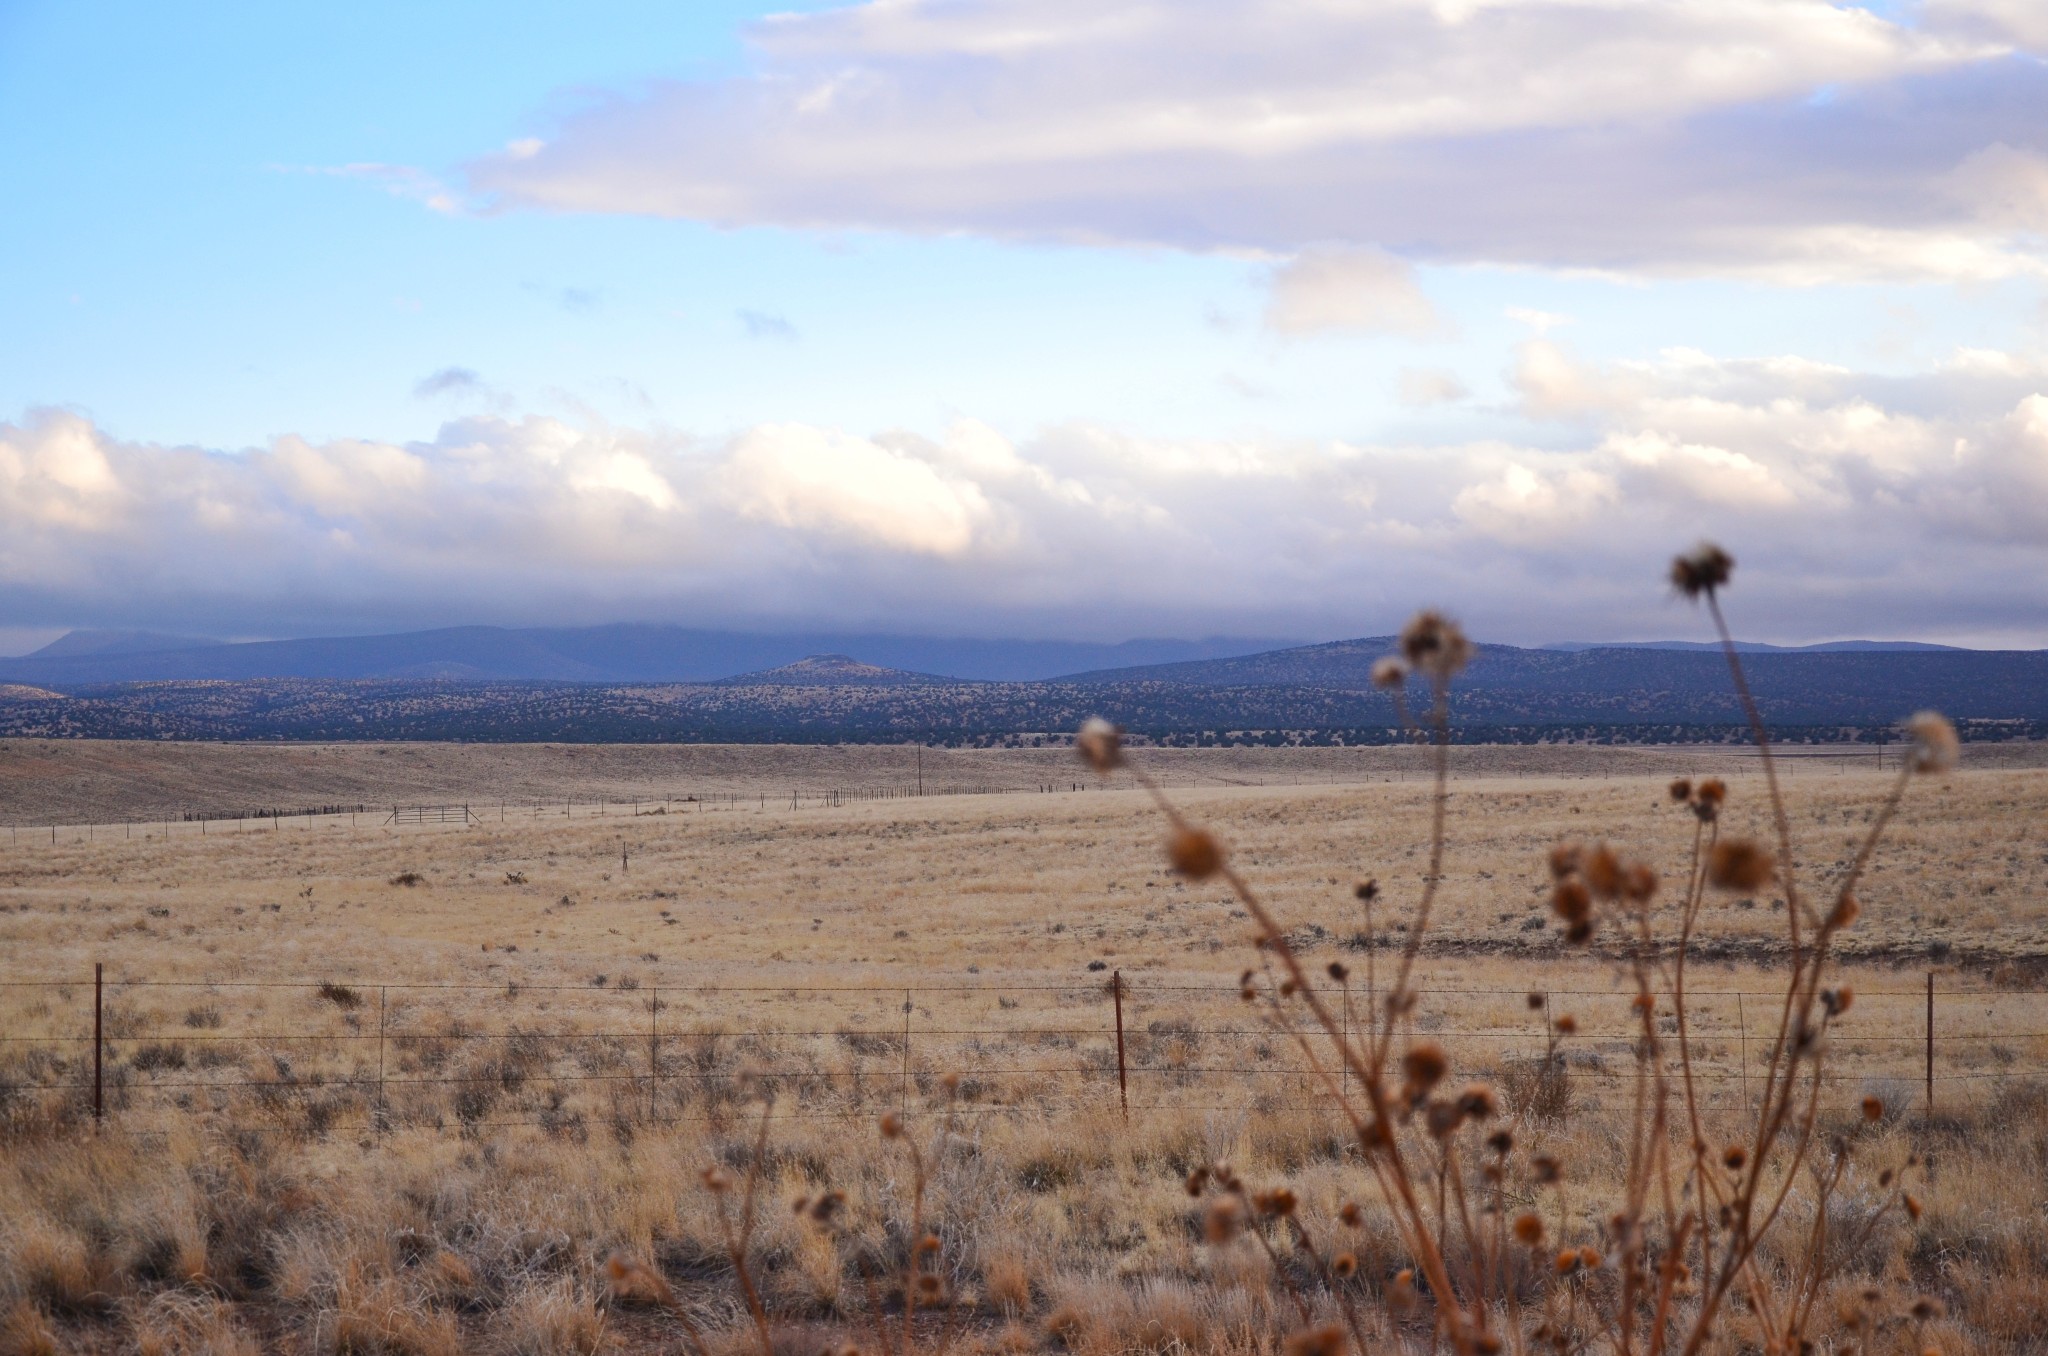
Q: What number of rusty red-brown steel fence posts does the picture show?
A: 3